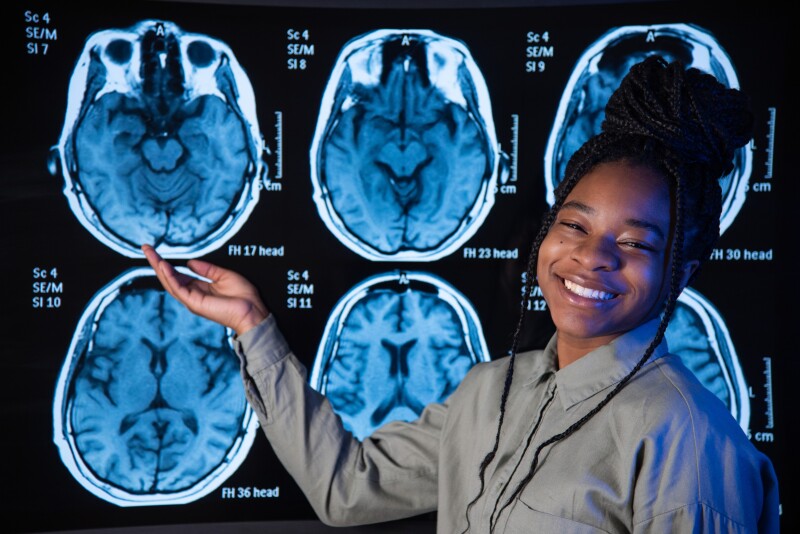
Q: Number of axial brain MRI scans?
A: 6